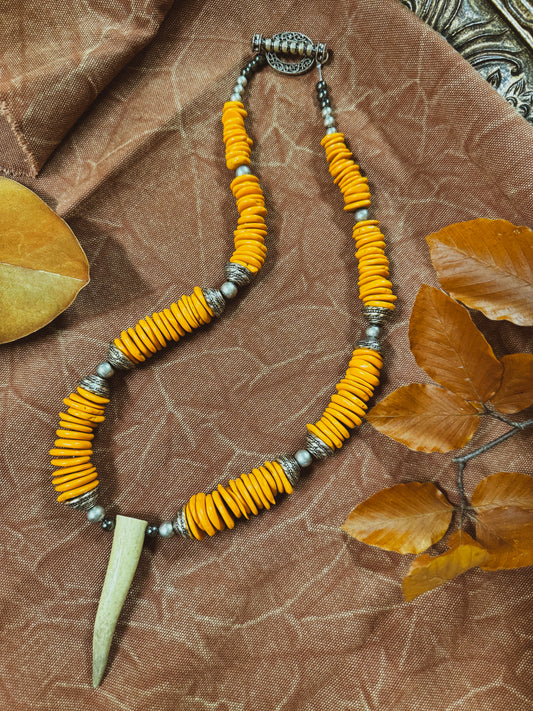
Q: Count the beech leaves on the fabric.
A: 8